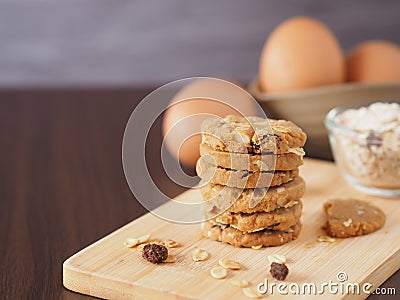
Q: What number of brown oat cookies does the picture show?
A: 7